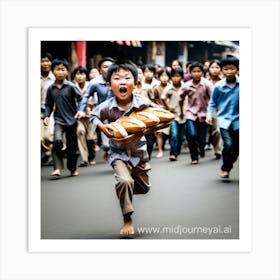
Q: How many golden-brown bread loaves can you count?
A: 4